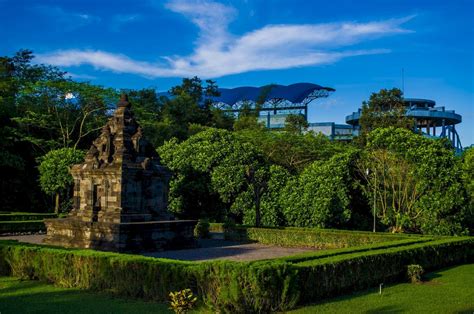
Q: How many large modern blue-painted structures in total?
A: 2